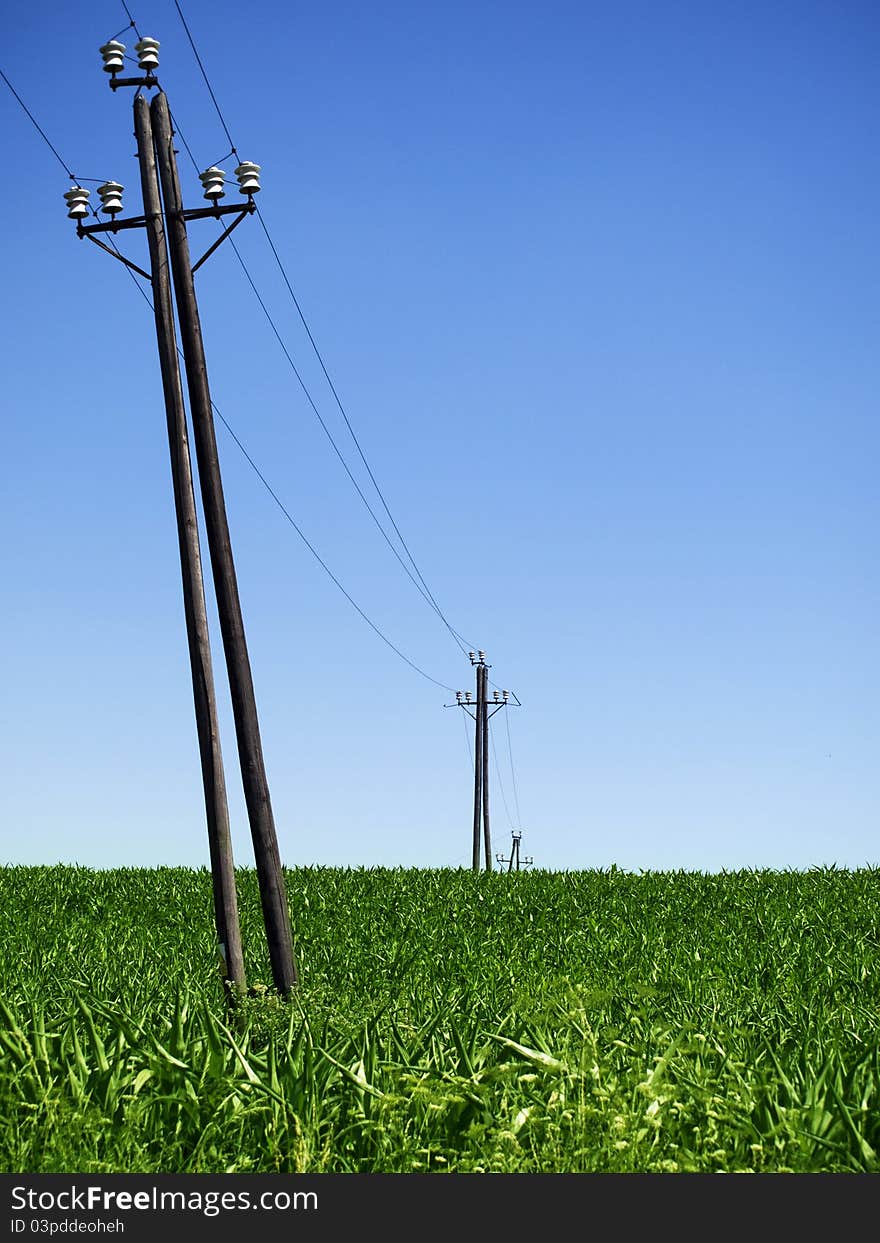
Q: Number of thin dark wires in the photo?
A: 3